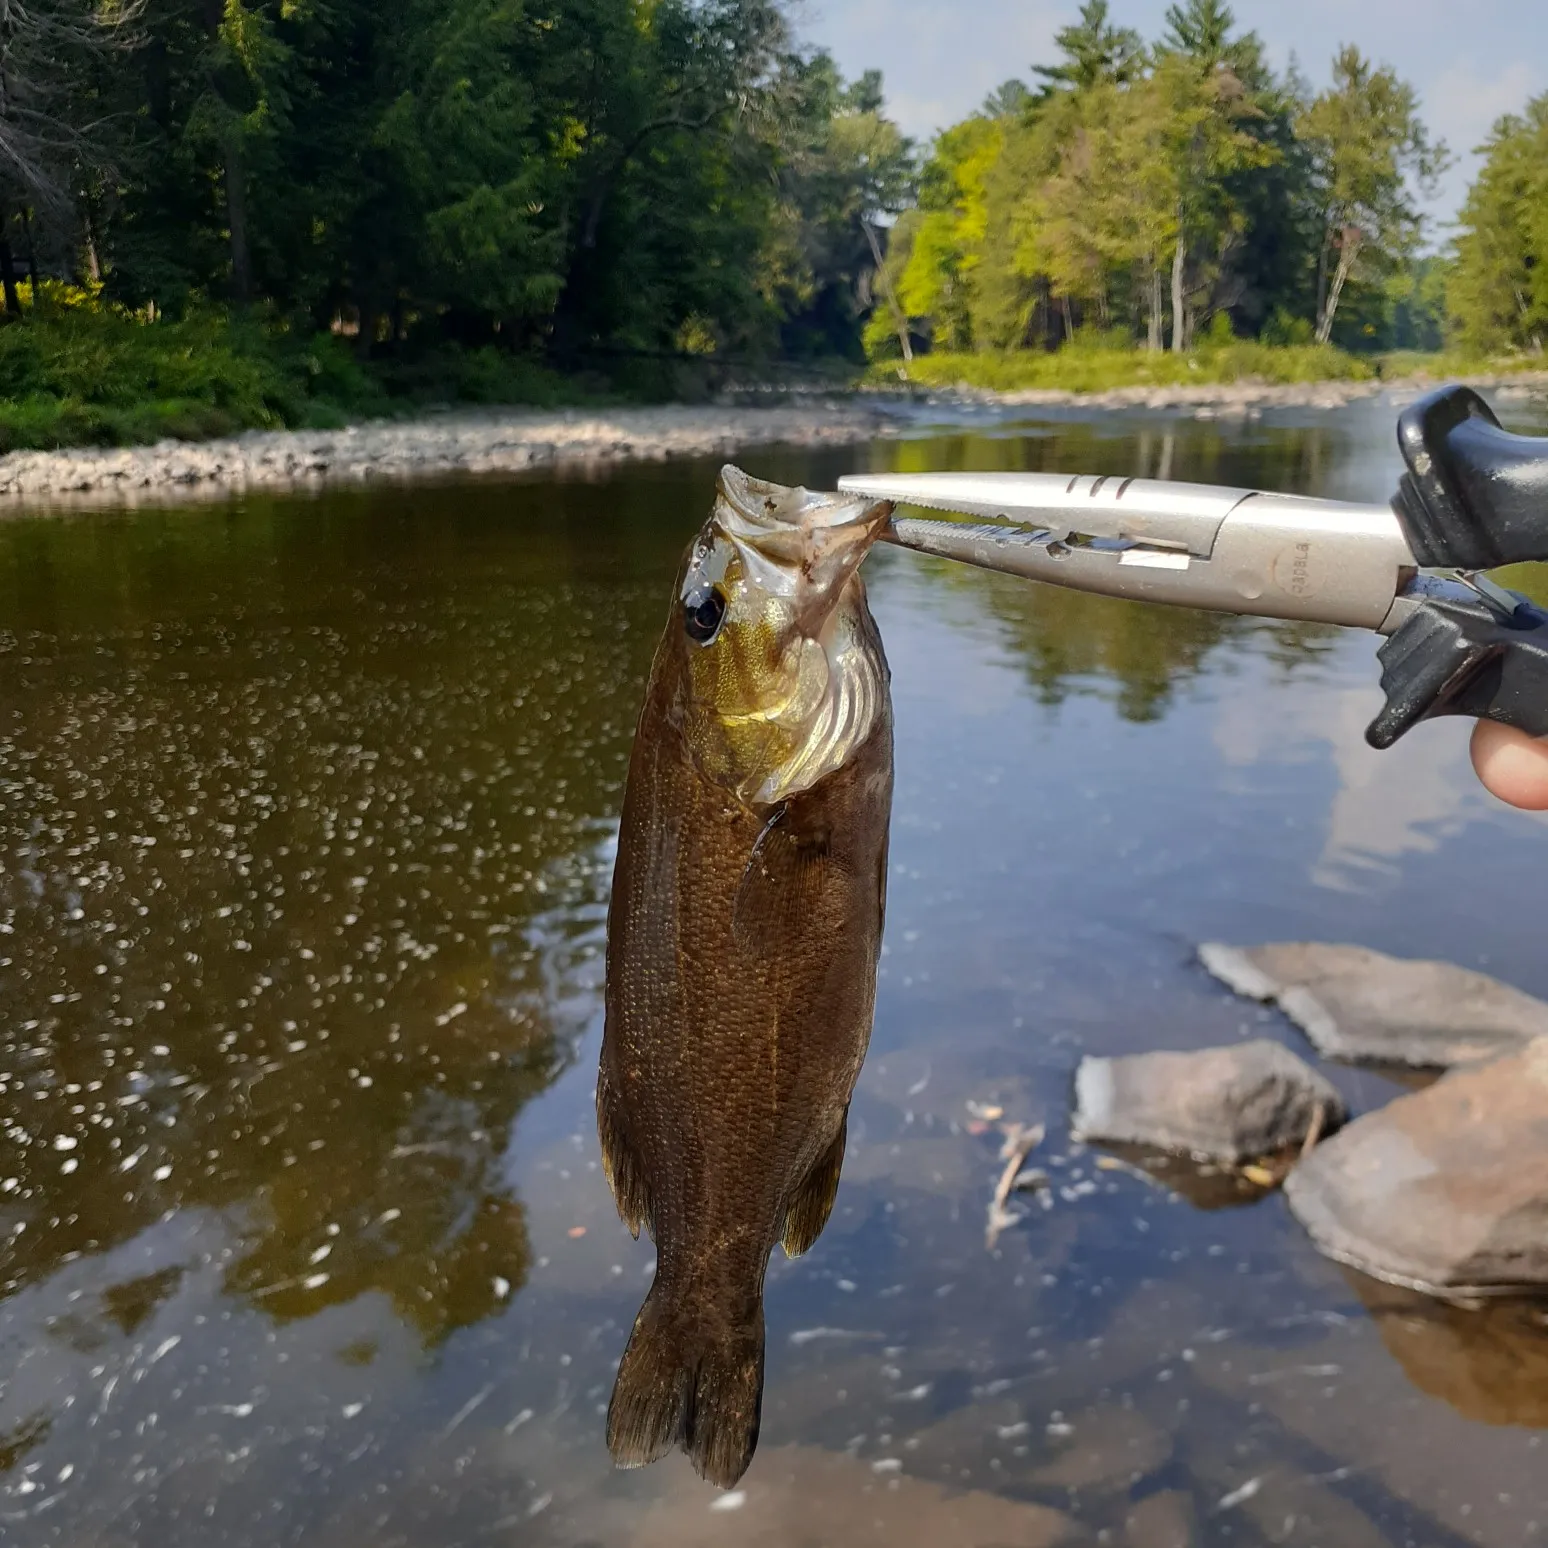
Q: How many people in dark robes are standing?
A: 0